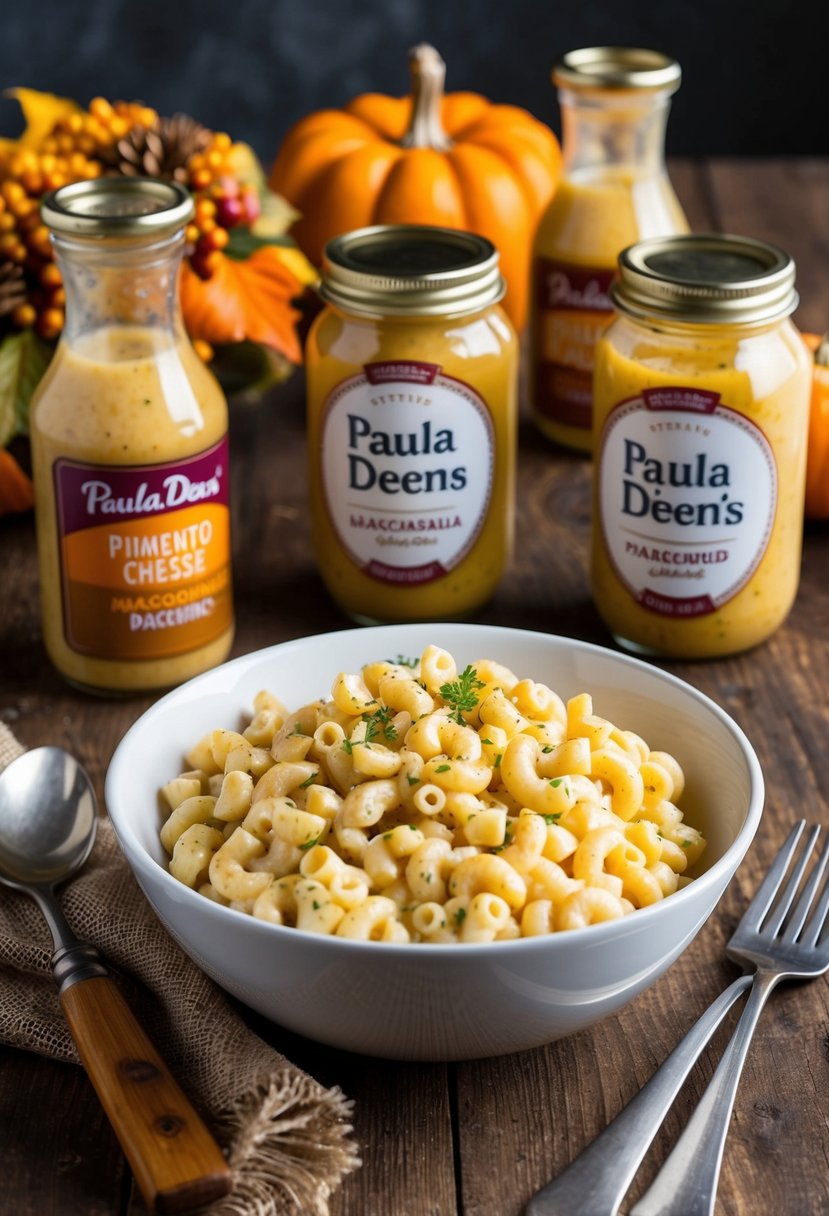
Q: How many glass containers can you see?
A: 4